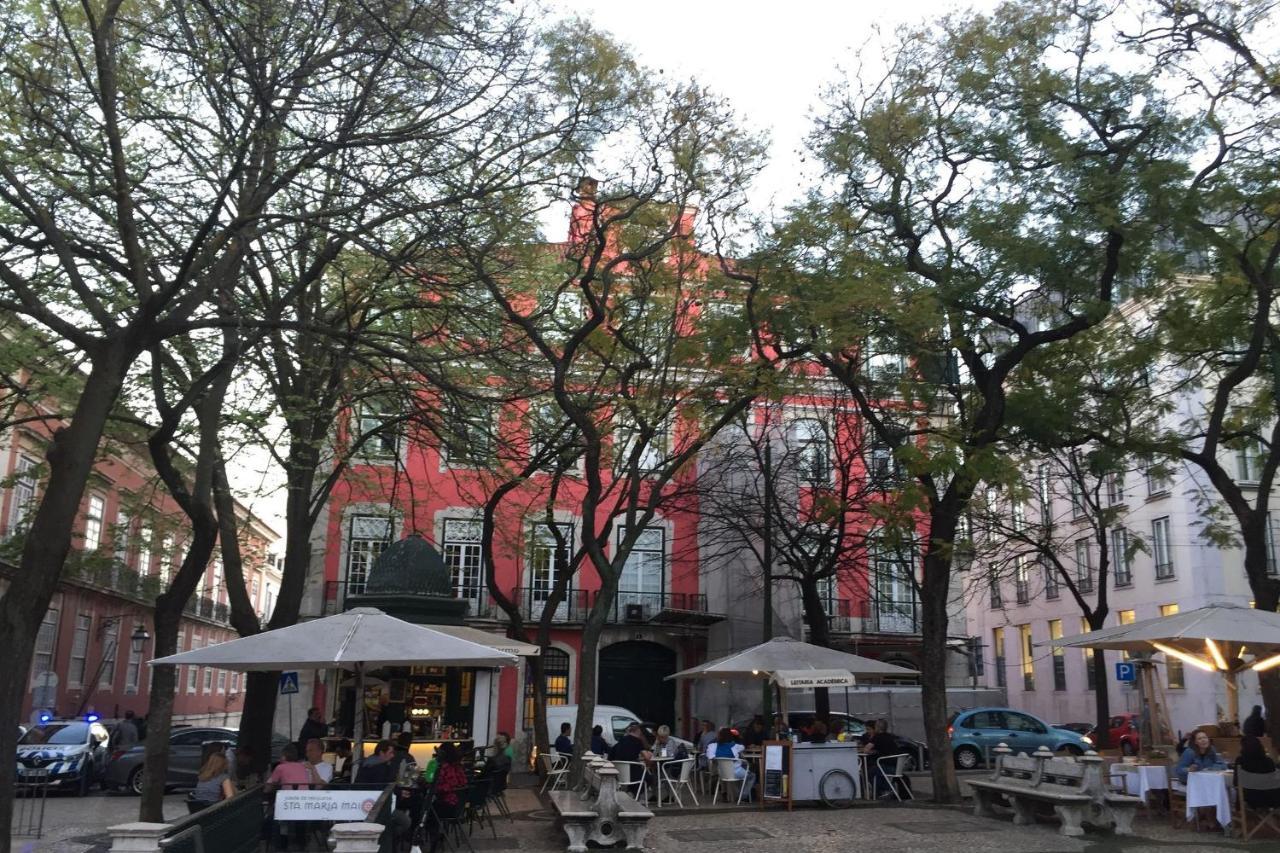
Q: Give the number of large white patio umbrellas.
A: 3